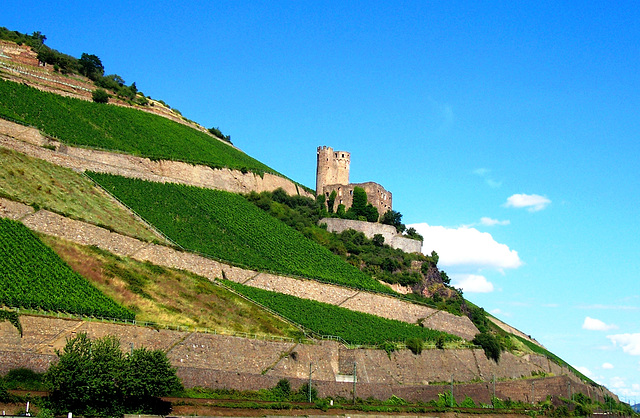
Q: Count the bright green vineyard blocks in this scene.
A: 4